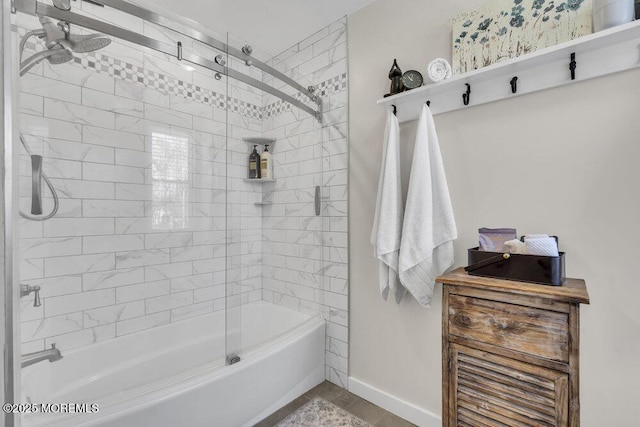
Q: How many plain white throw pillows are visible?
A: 0